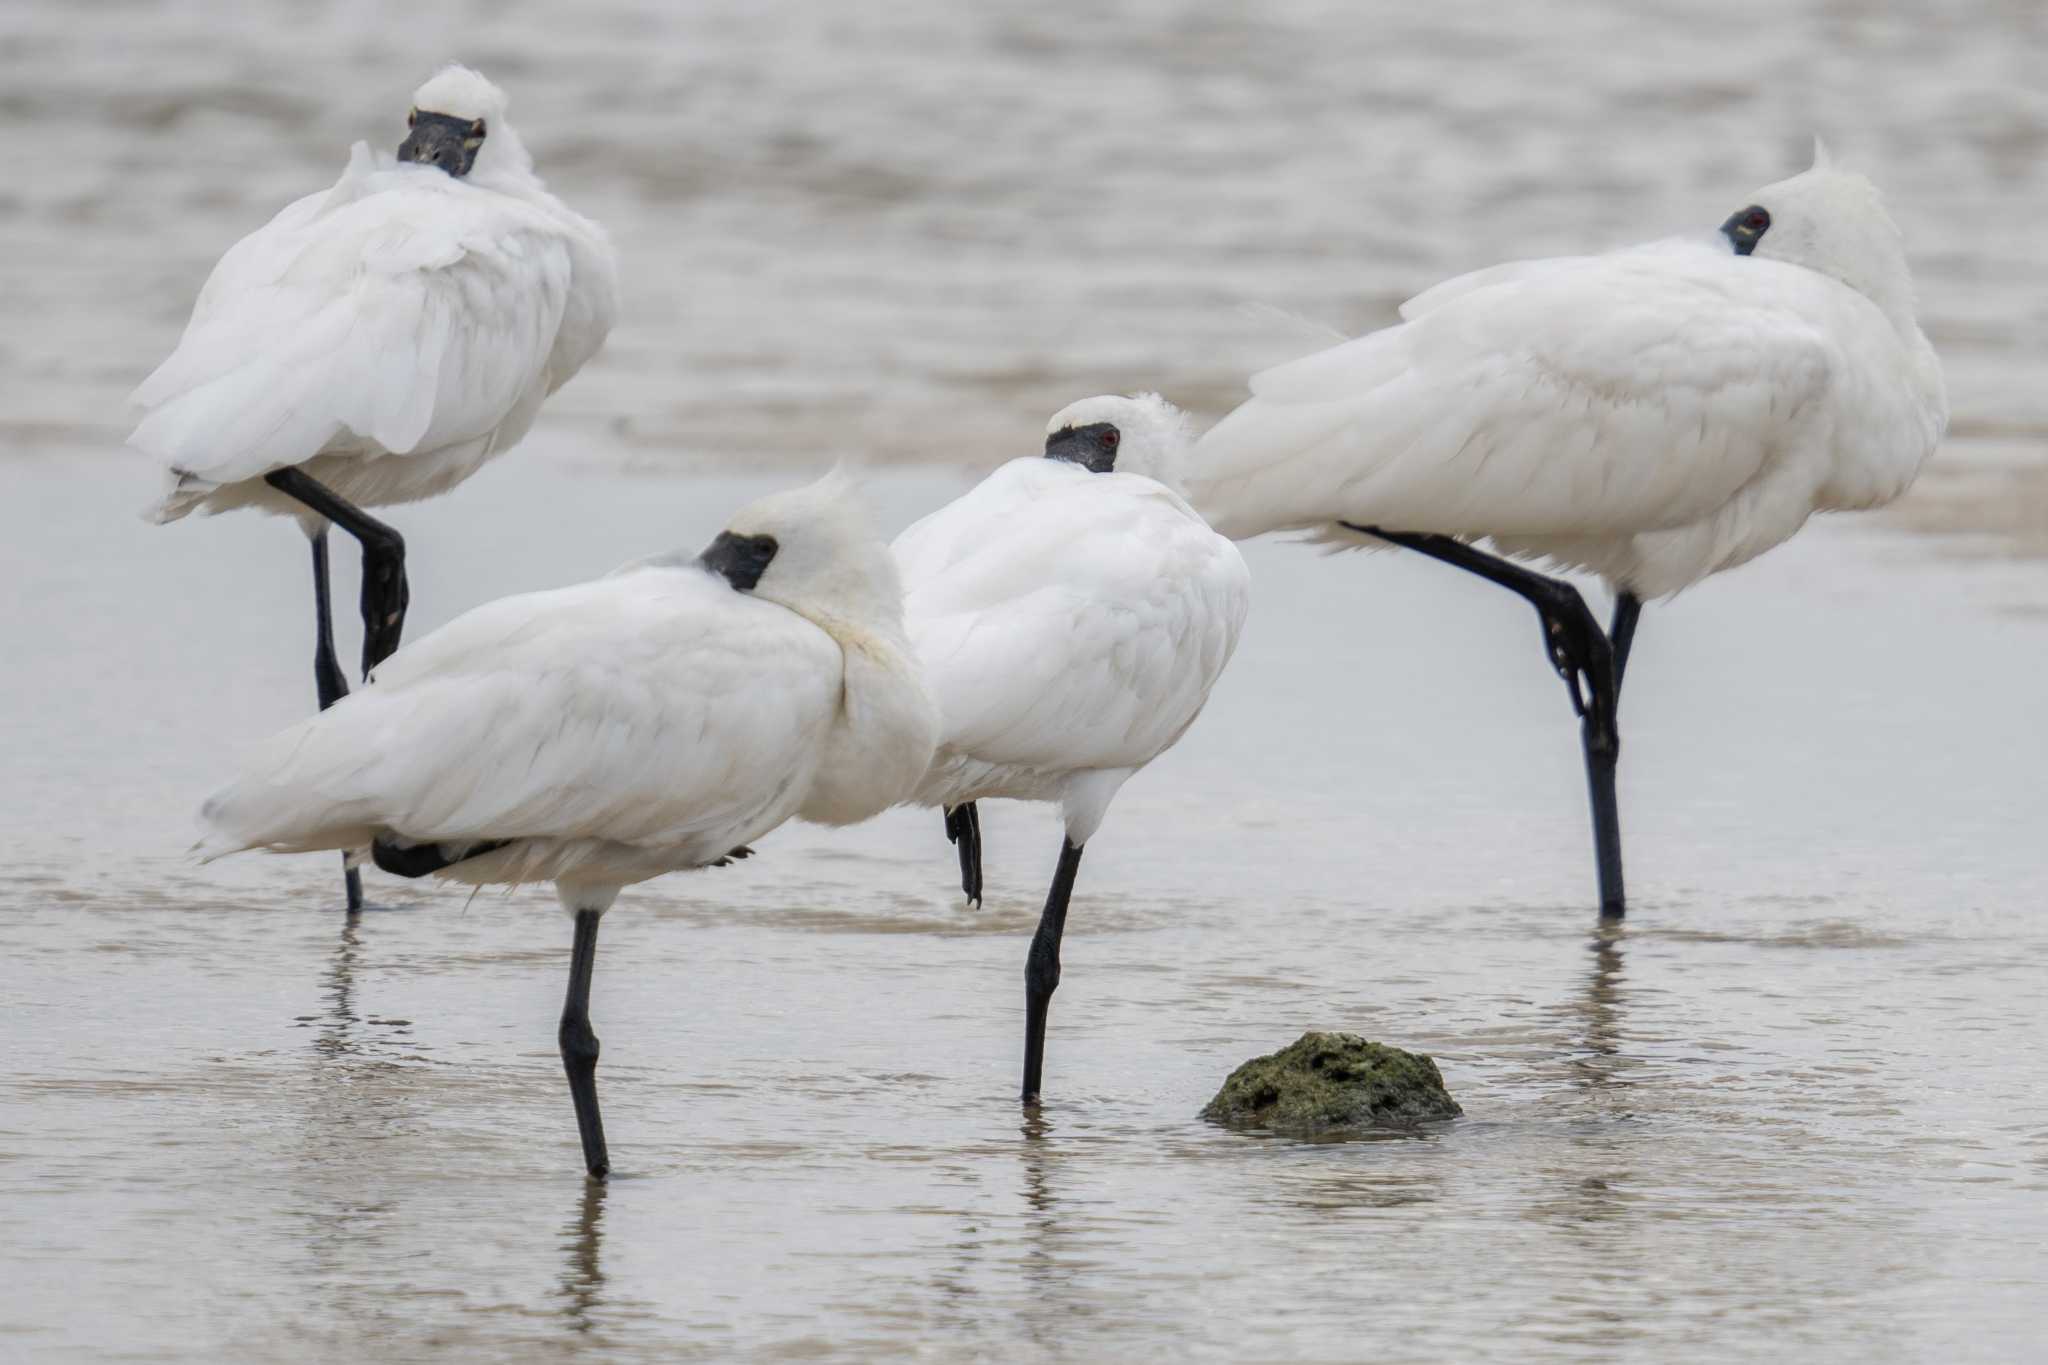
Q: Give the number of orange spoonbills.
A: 0